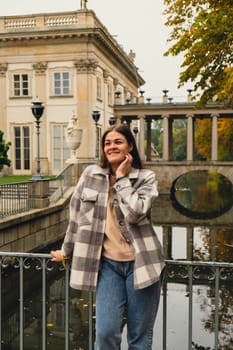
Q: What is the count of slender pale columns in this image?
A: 4